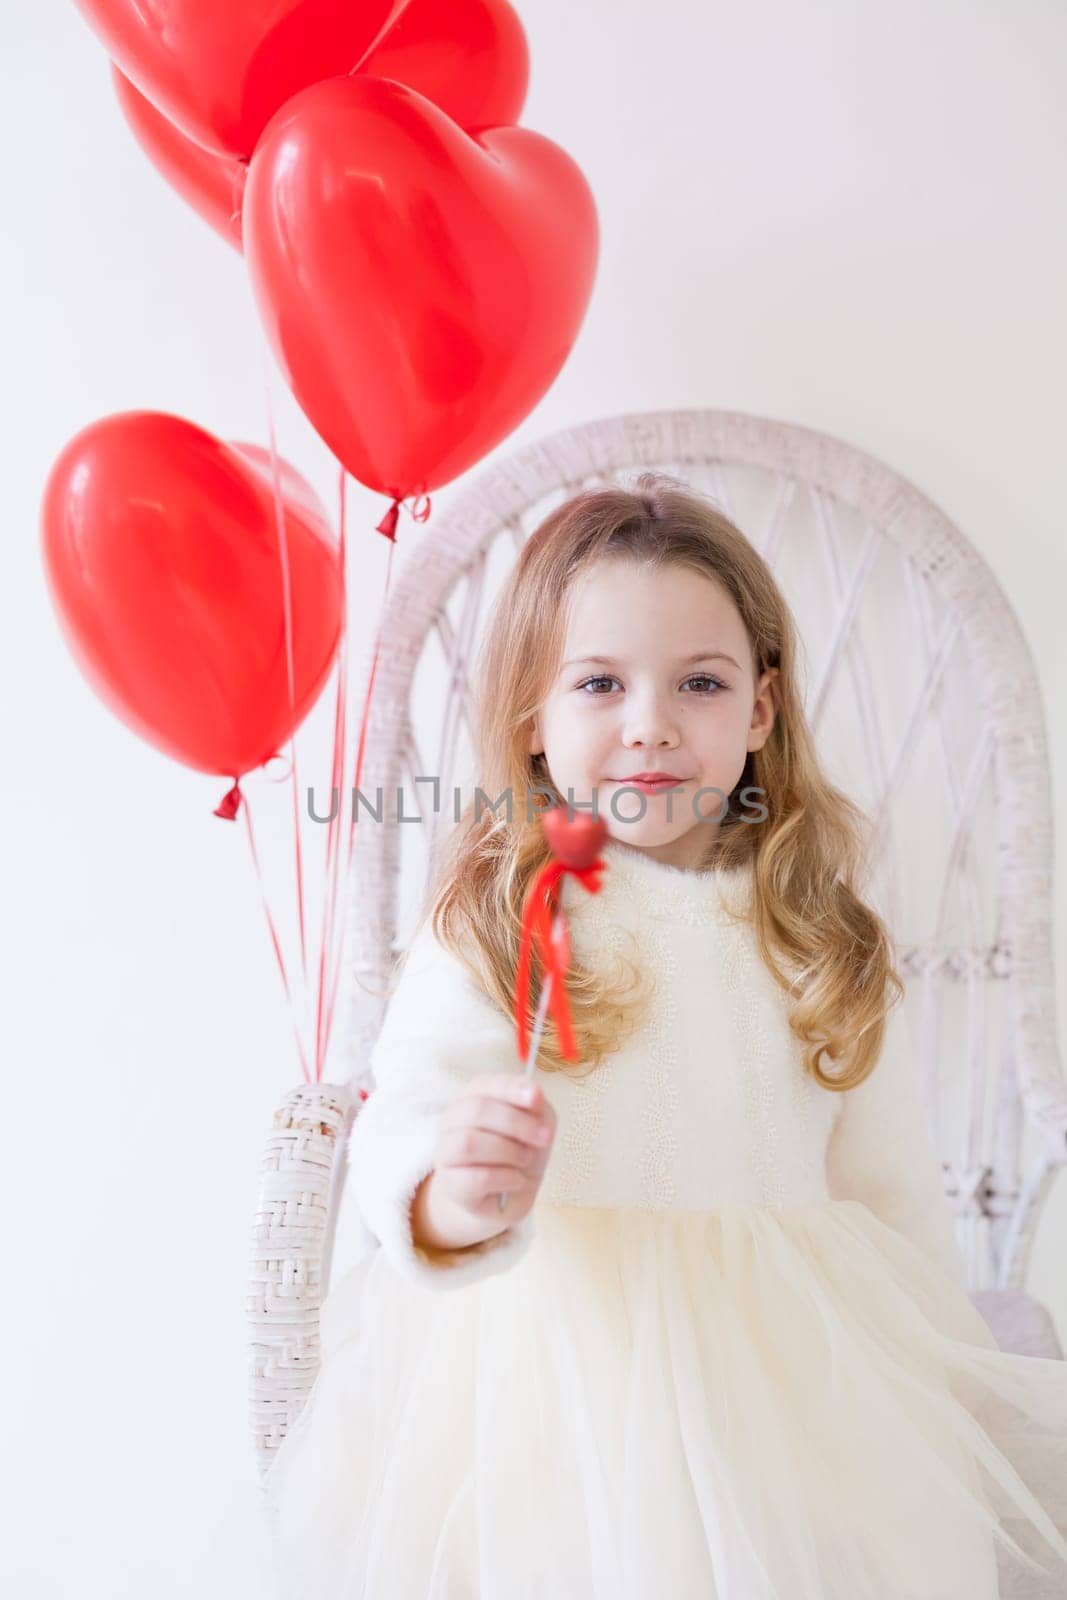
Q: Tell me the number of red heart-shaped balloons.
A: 5